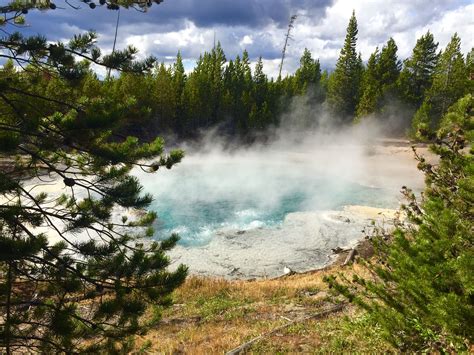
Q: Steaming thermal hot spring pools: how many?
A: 1